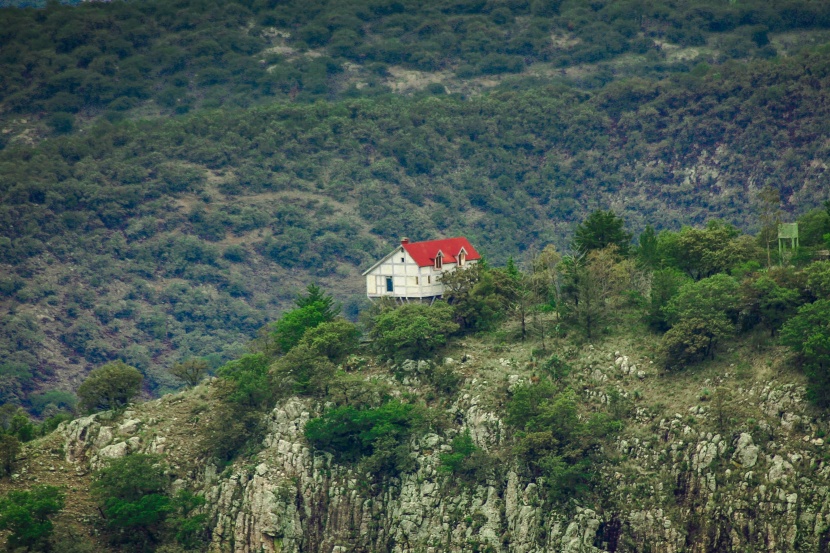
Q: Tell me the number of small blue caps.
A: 0